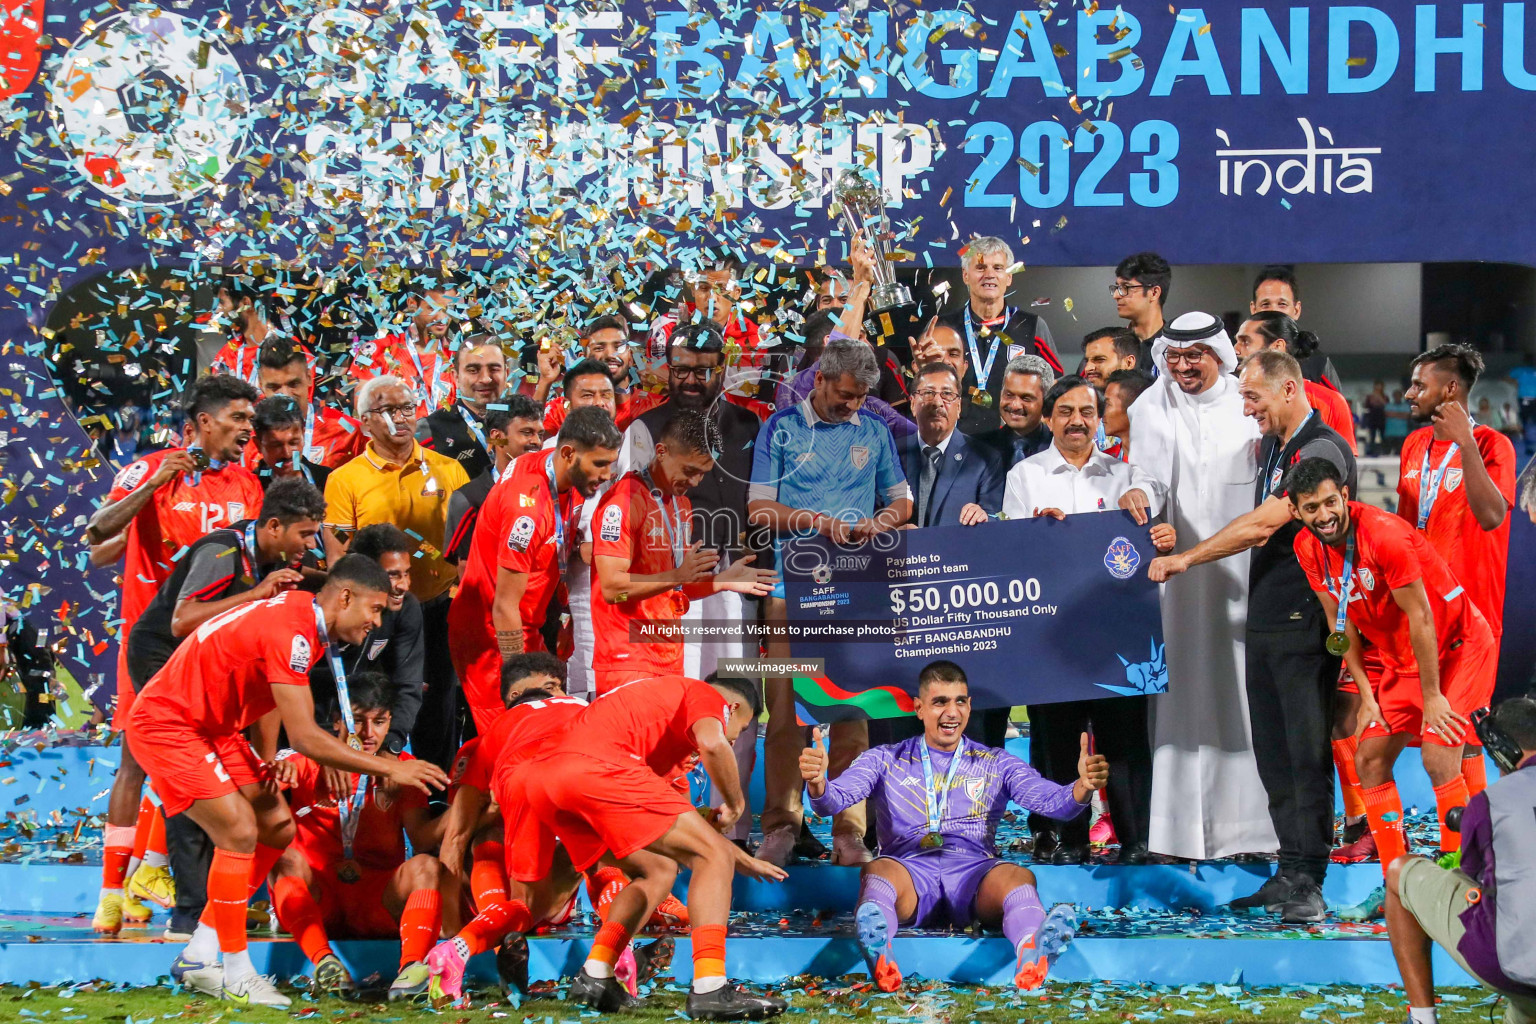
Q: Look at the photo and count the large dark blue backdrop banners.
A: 1